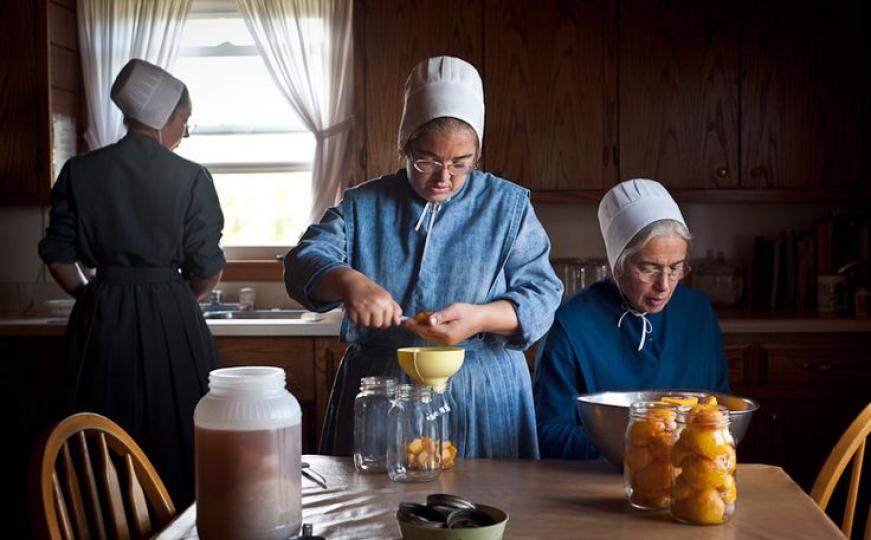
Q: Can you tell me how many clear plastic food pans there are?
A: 0